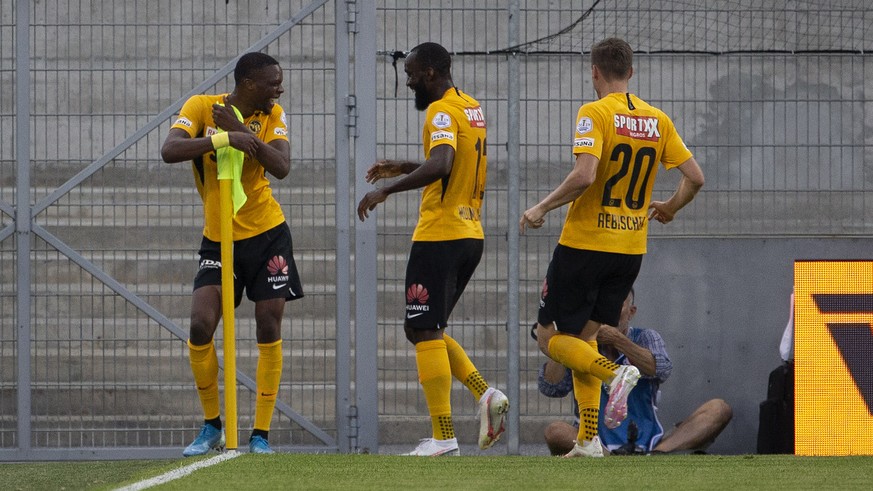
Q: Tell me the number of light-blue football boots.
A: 2